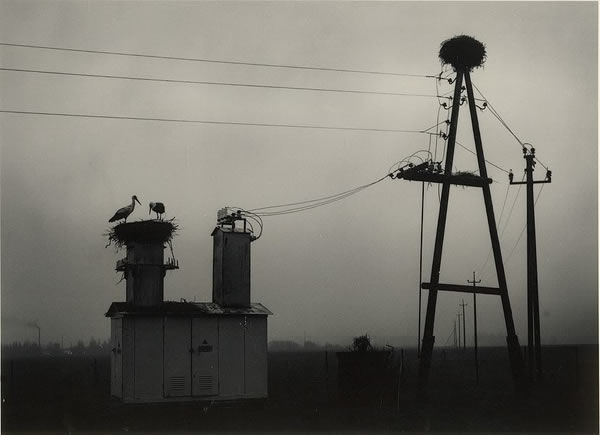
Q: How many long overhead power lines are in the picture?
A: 3